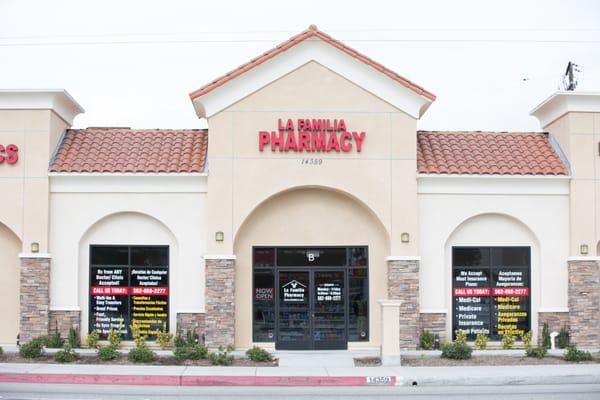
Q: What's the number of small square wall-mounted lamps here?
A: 4